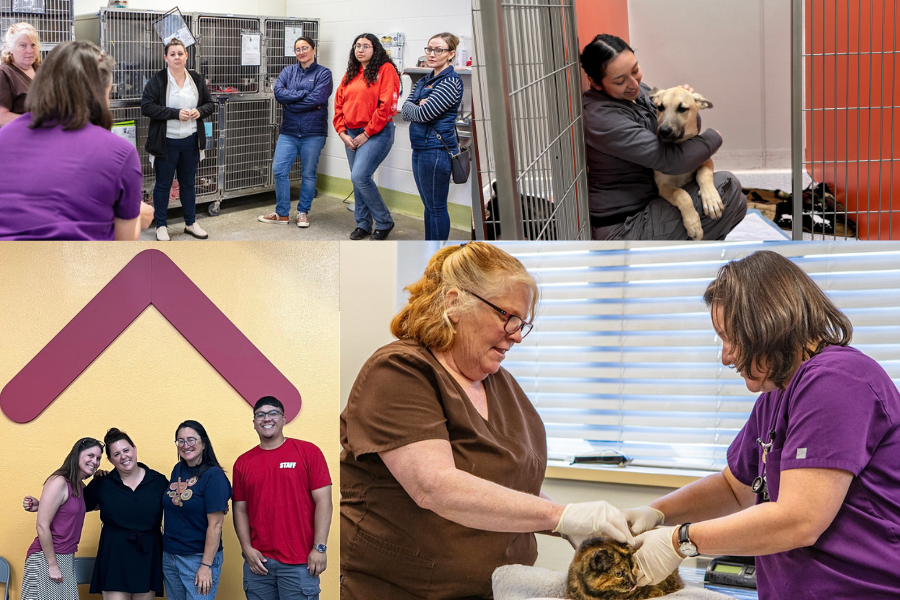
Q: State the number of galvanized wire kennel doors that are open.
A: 1